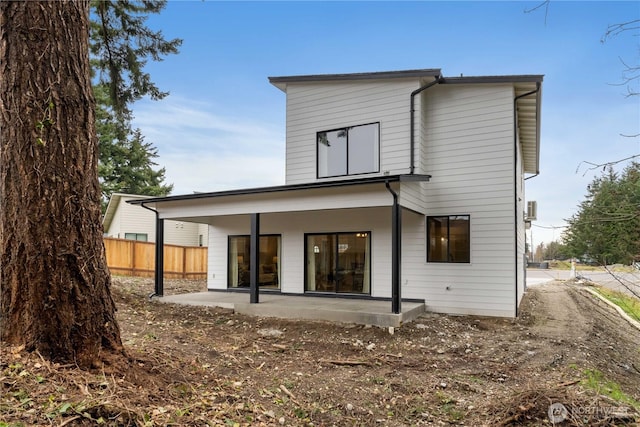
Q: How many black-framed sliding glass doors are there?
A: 2